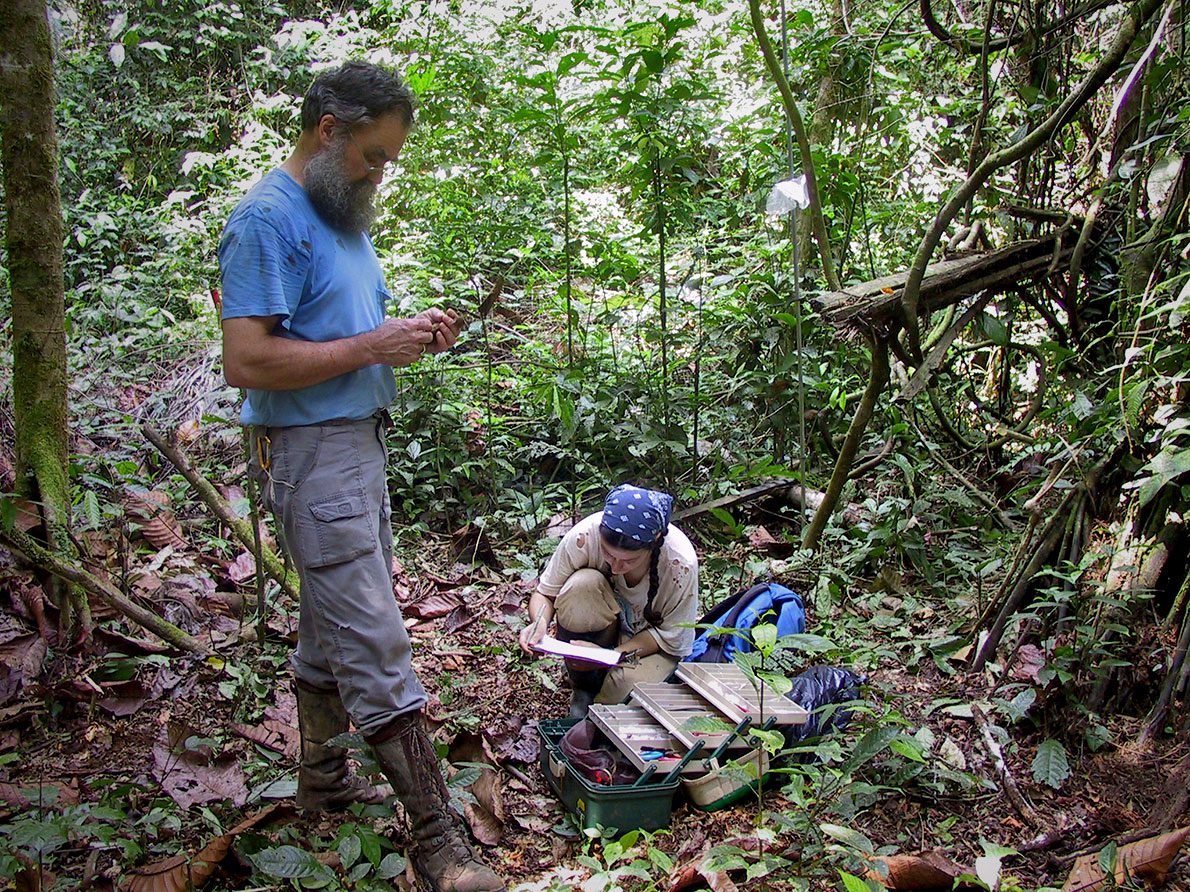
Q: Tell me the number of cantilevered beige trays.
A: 3